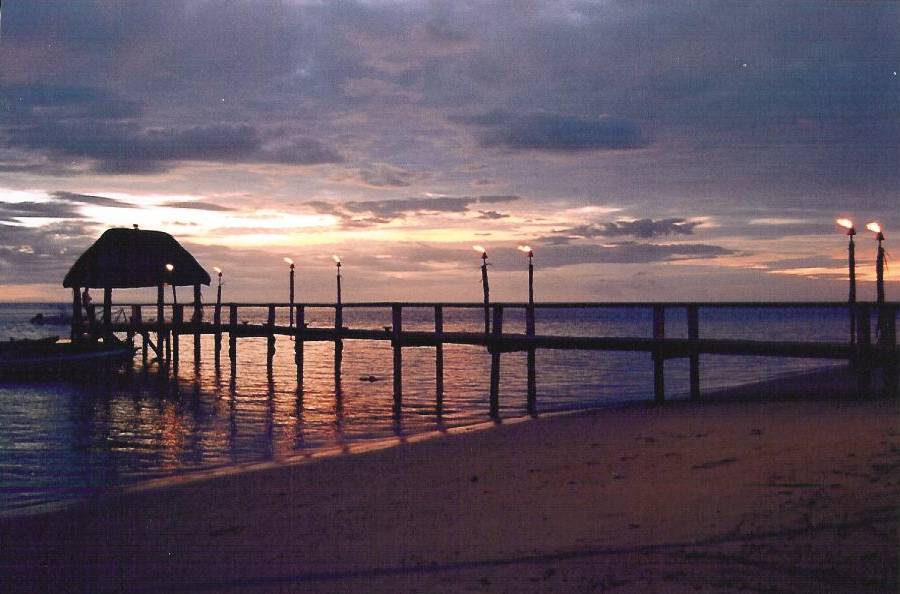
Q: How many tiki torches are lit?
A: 8